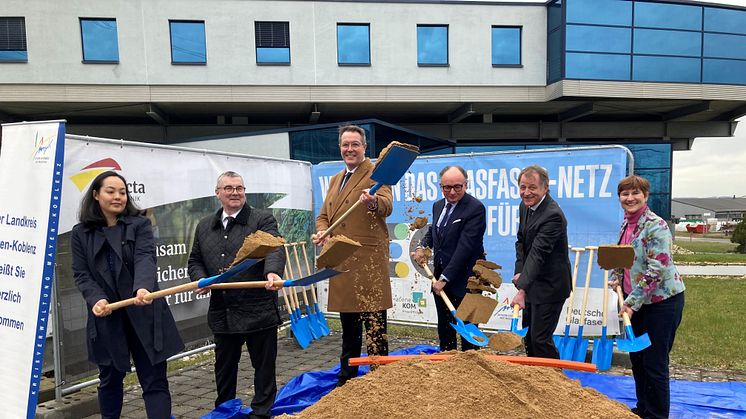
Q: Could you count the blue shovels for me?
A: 15